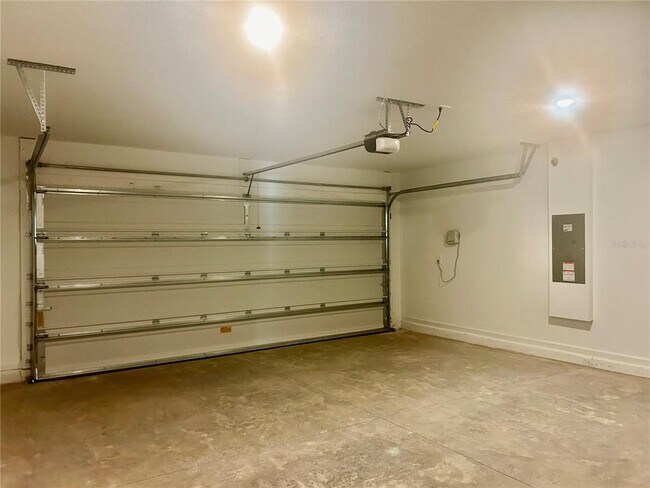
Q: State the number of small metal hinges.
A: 15